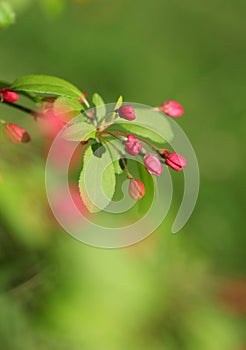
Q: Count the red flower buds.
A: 8